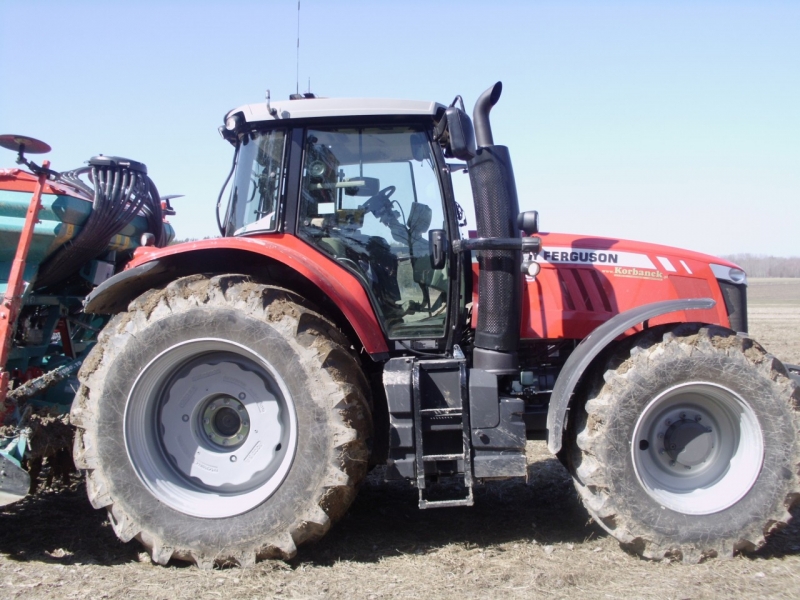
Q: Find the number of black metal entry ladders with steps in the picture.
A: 1